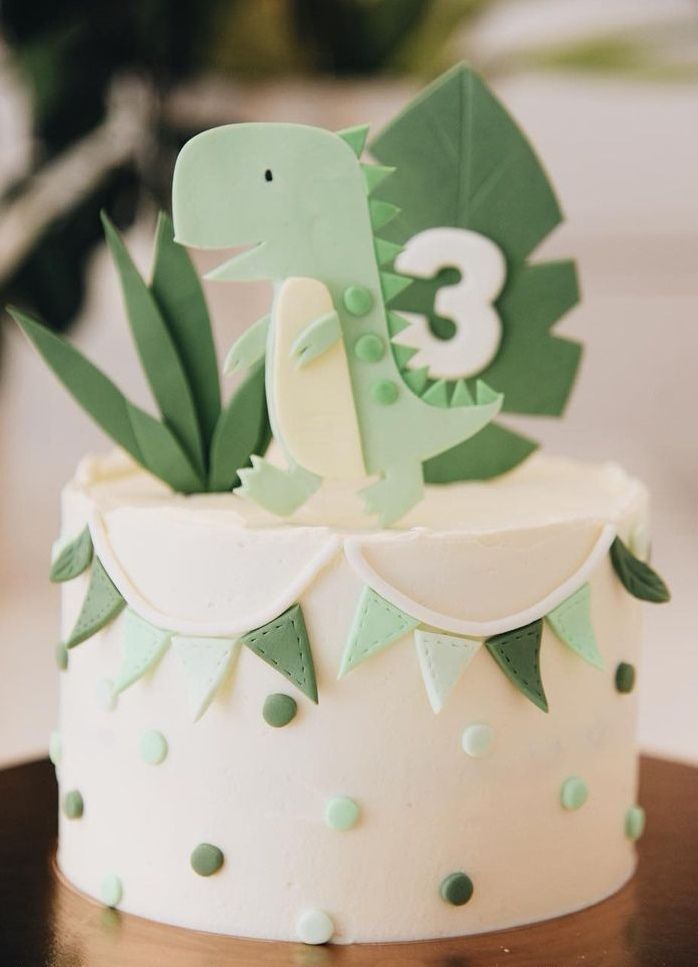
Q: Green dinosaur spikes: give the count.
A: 11